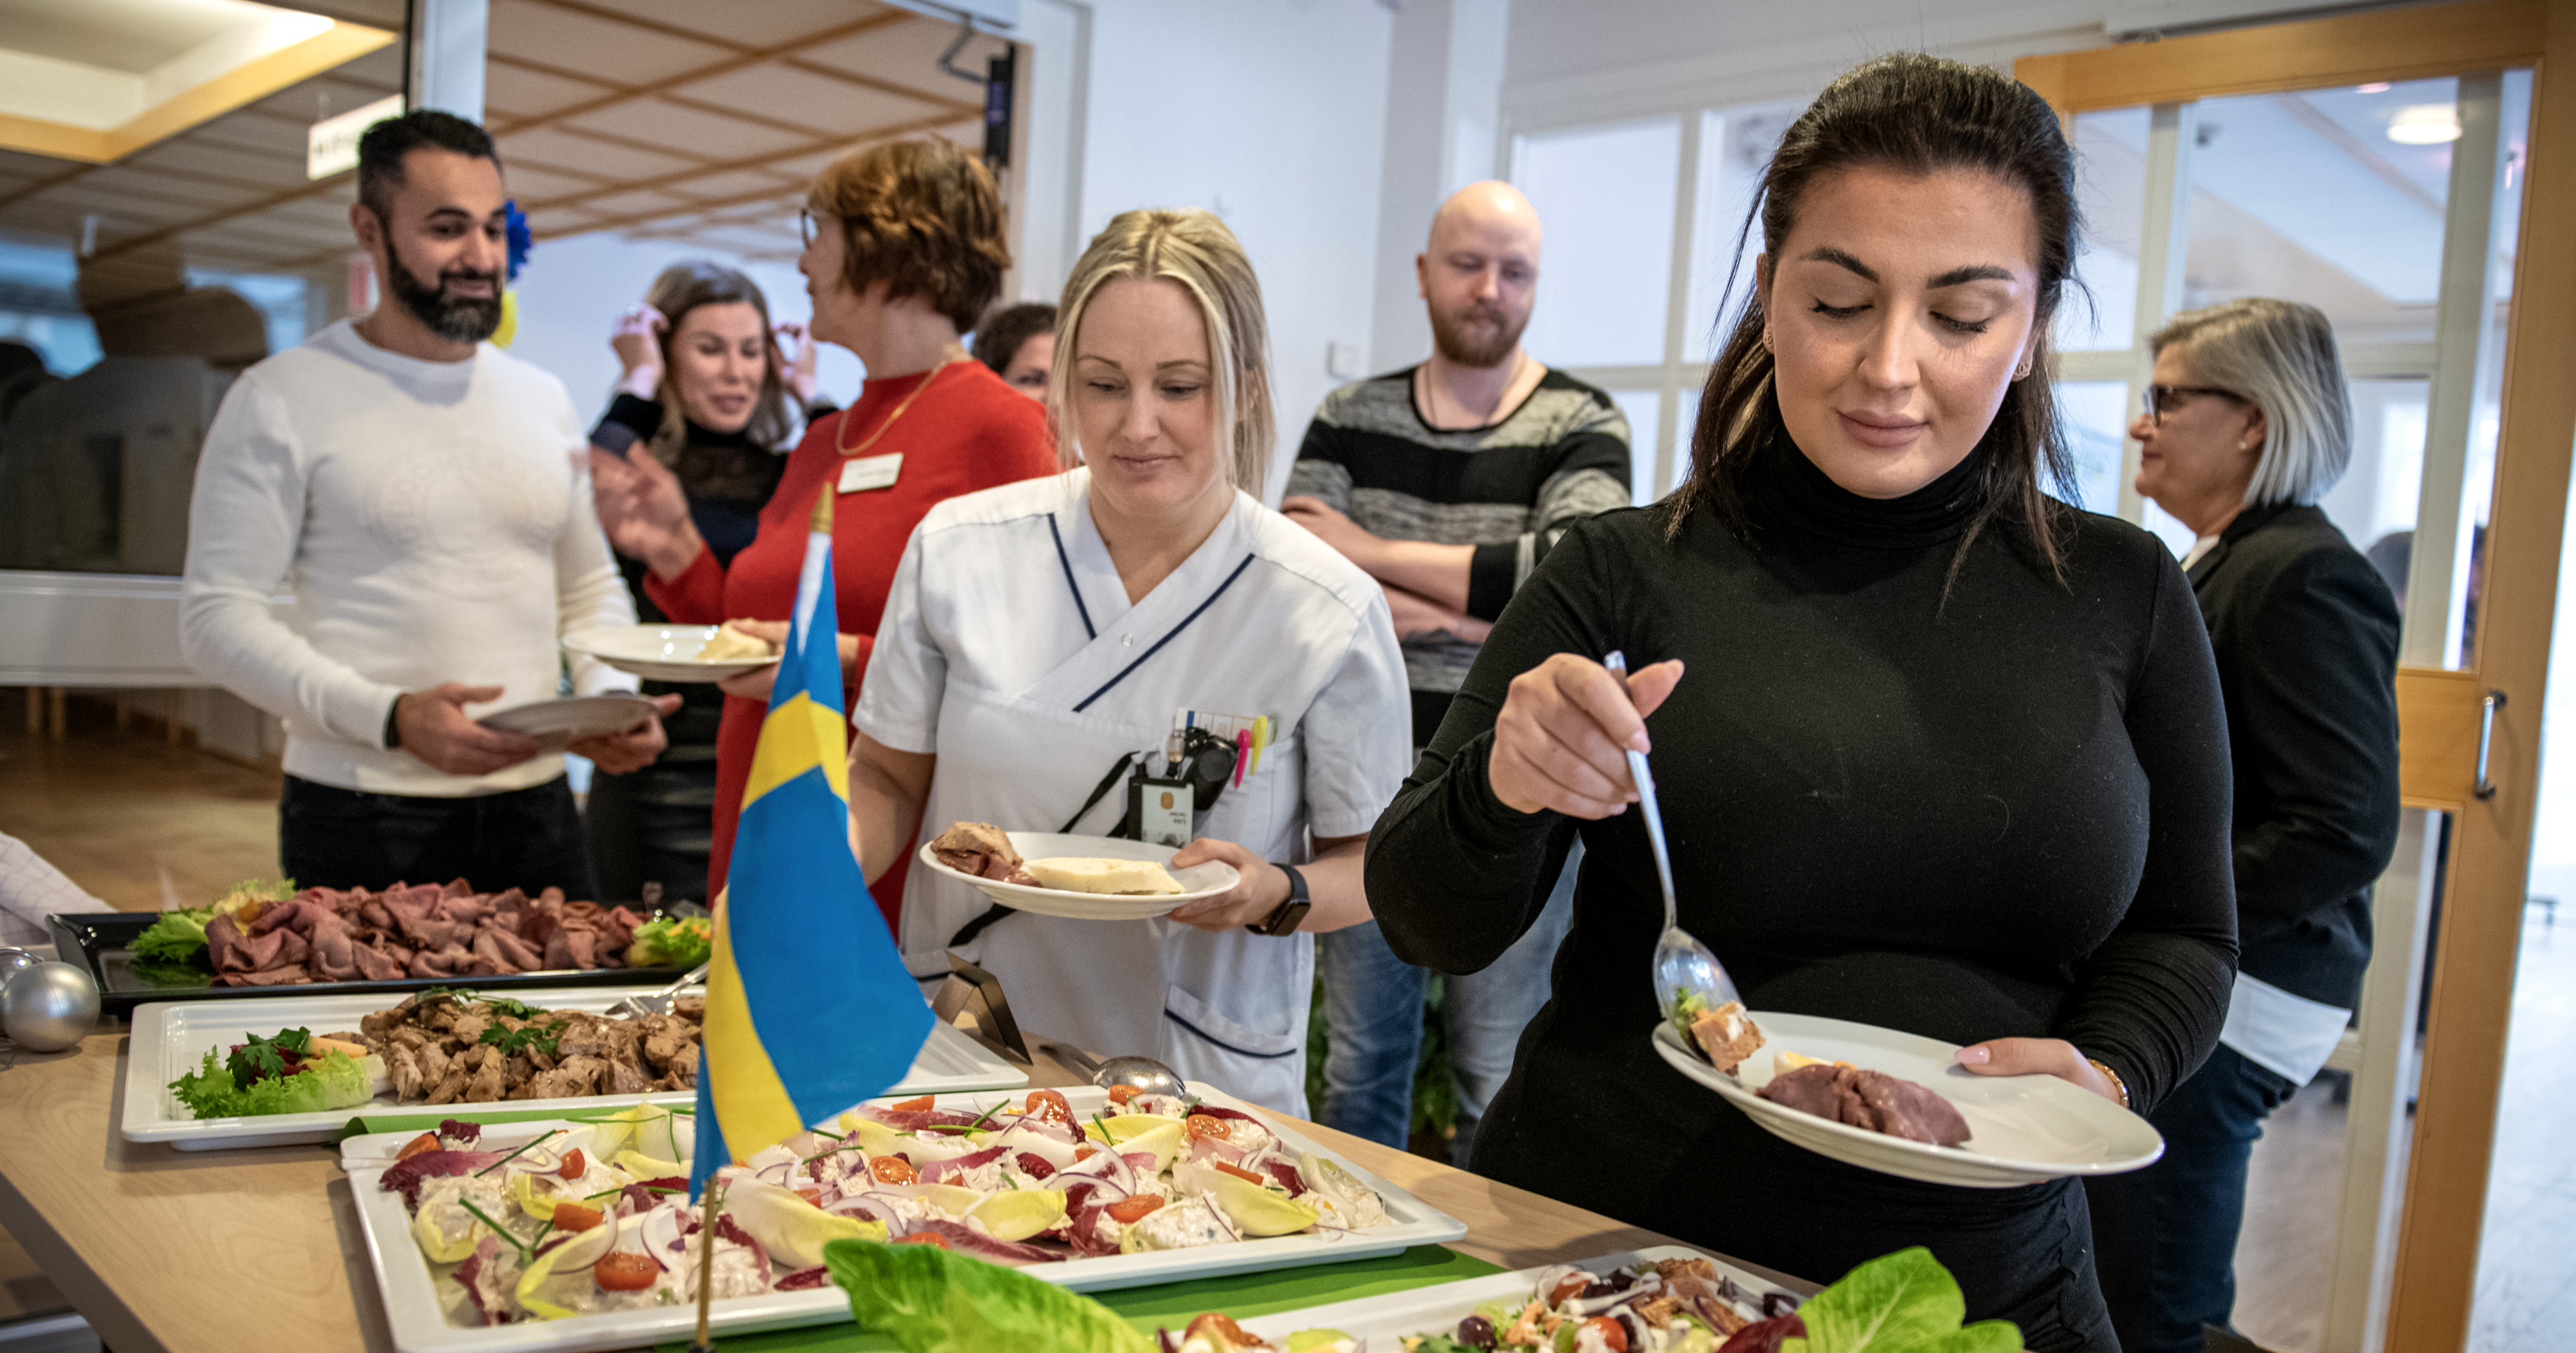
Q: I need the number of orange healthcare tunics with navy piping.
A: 0